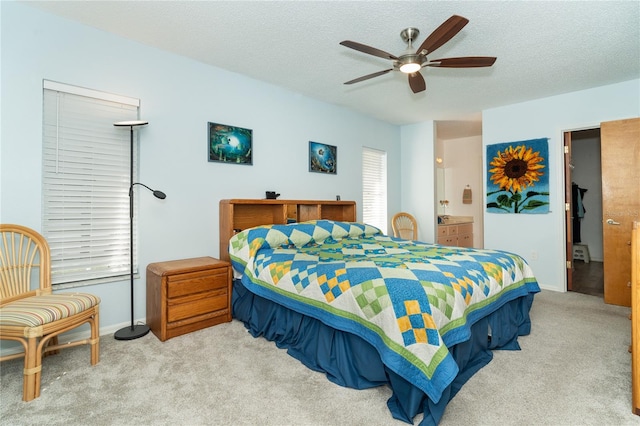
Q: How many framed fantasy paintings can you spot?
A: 2